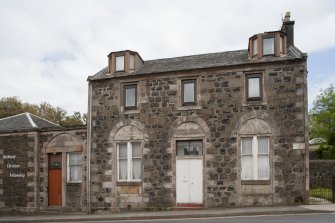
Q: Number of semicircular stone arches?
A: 4